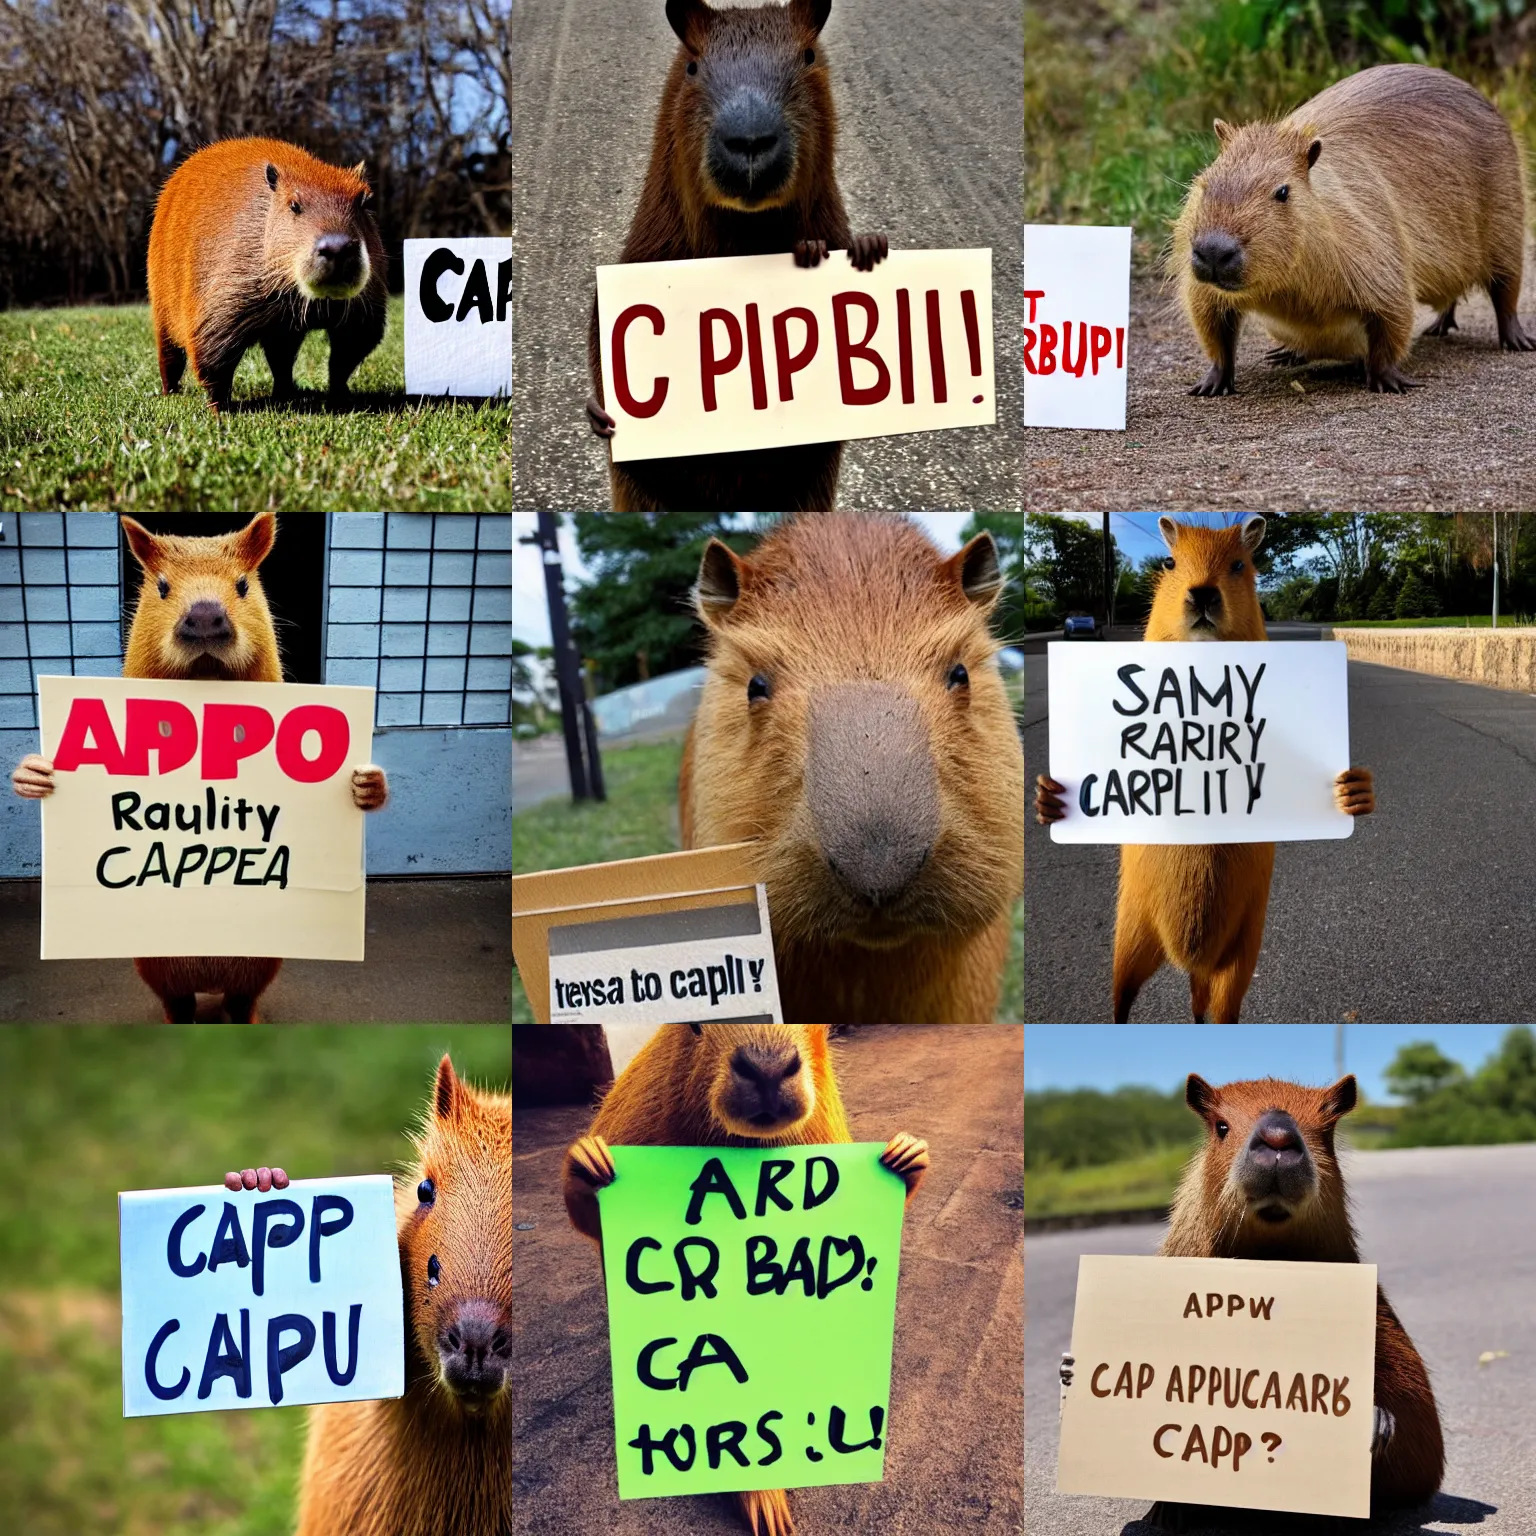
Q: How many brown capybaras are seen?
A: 9